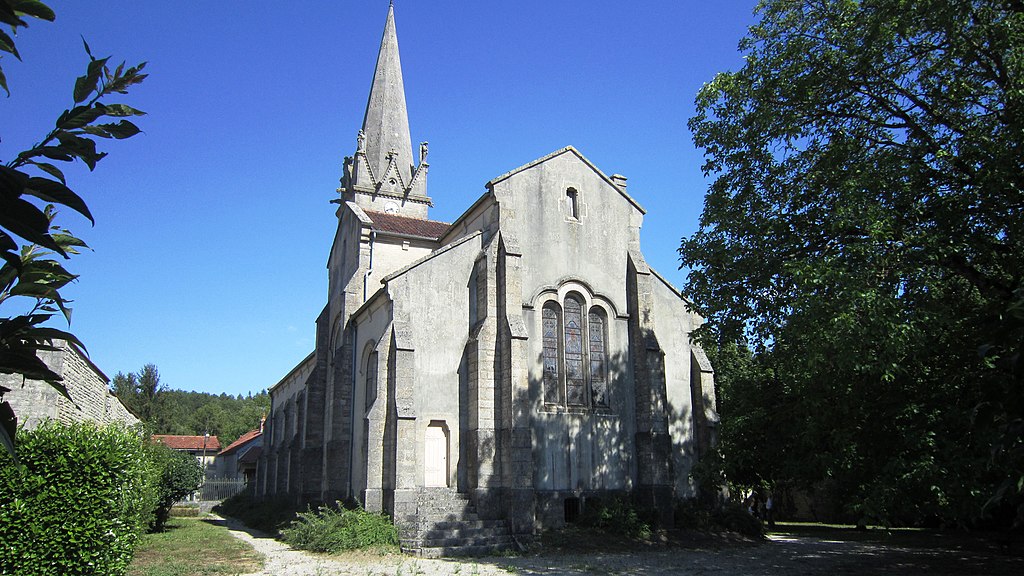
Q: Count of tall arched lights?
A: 3